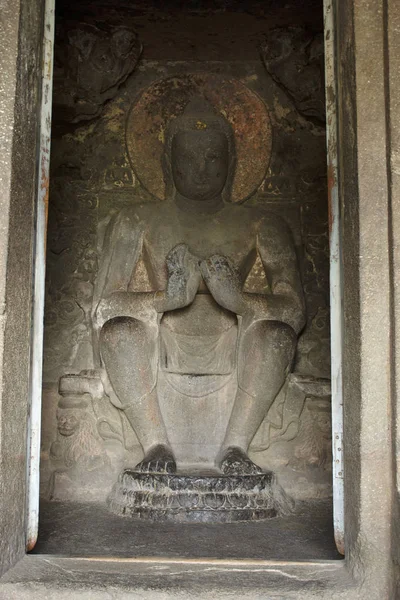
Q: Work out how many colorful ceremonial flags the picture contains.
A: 0